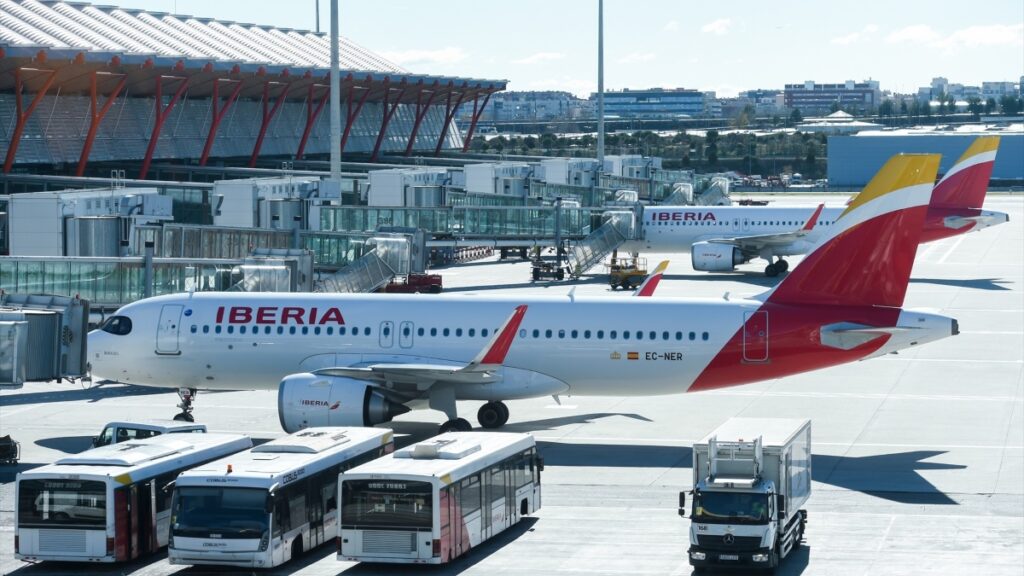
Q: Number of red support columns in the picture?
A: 11